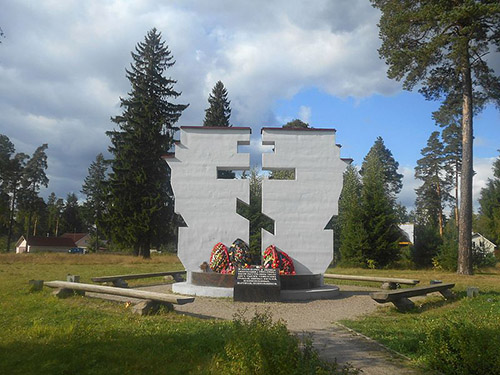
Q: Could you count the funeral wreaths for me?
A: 4